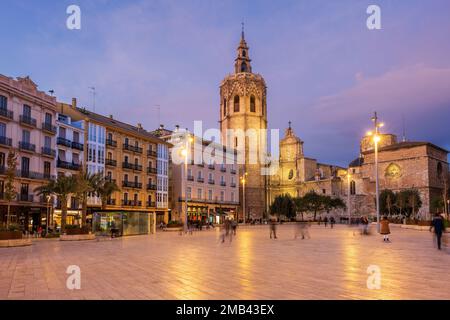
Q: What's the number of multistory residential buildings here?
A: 4